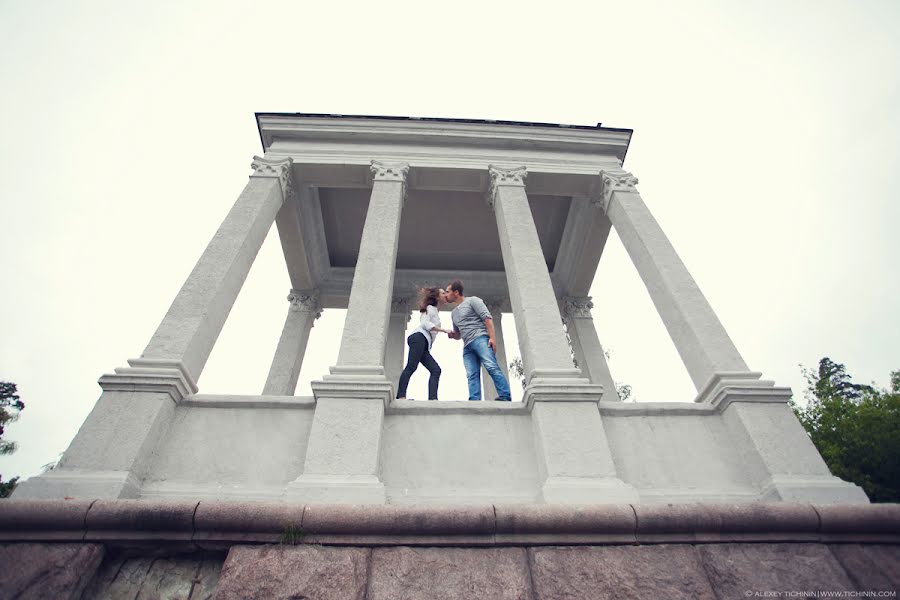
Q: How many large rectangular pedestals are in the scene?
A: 4